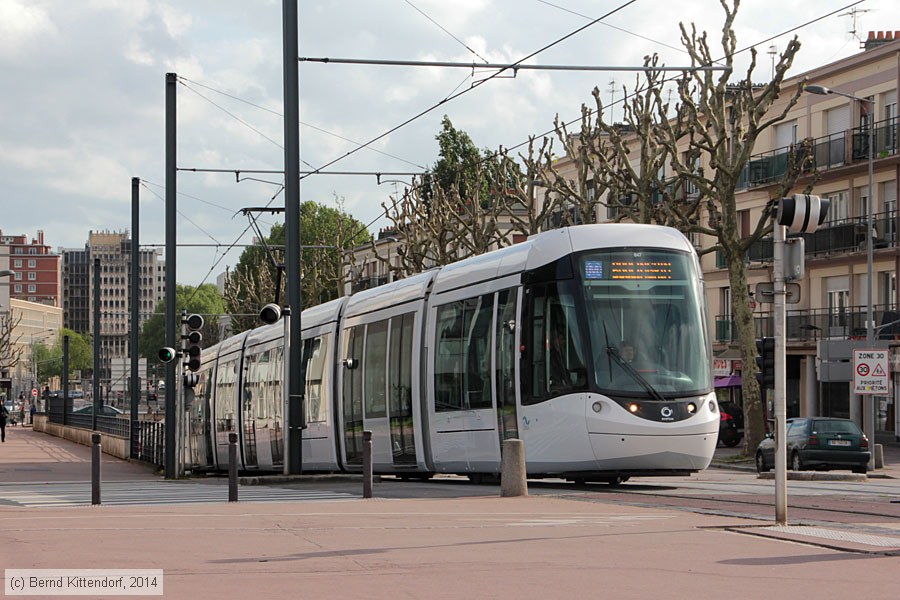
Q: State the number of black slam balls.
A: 0